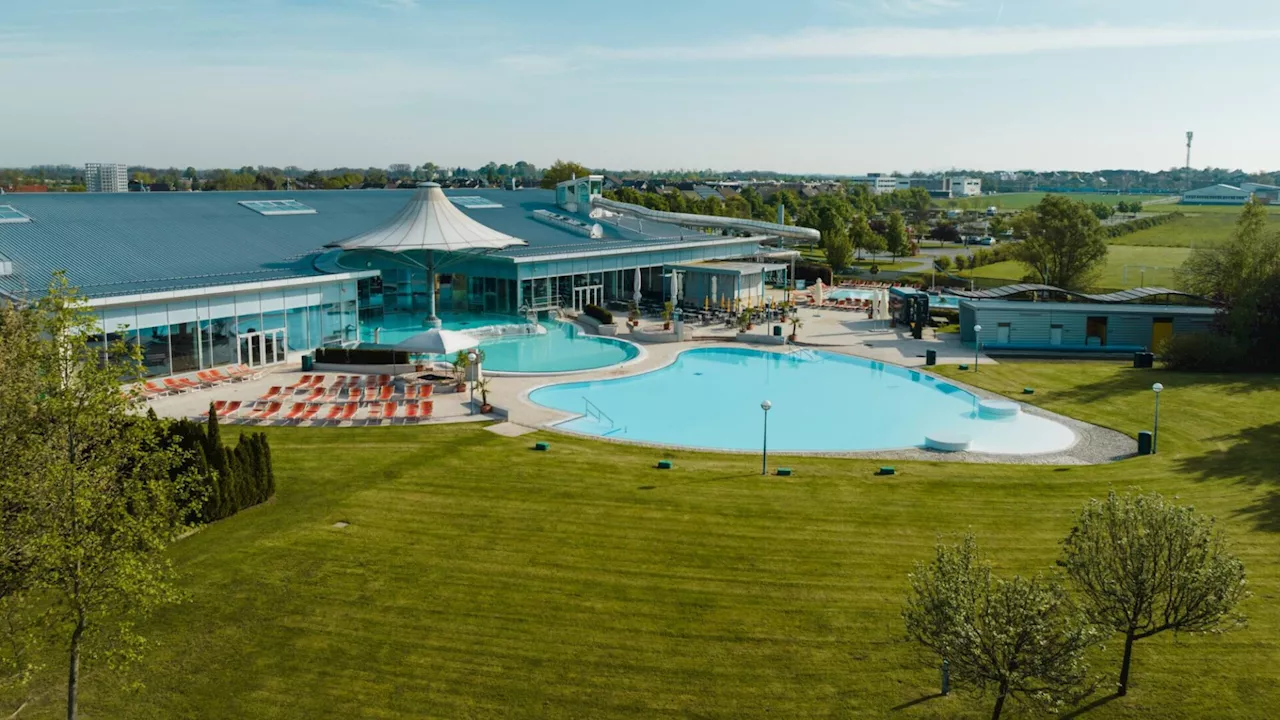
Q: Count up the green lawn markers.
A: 6